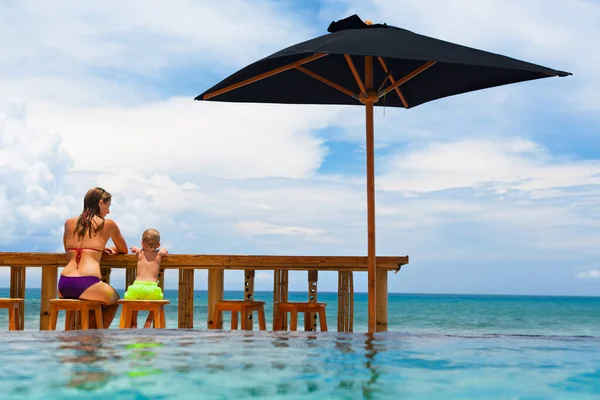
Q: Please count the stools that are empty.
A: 3